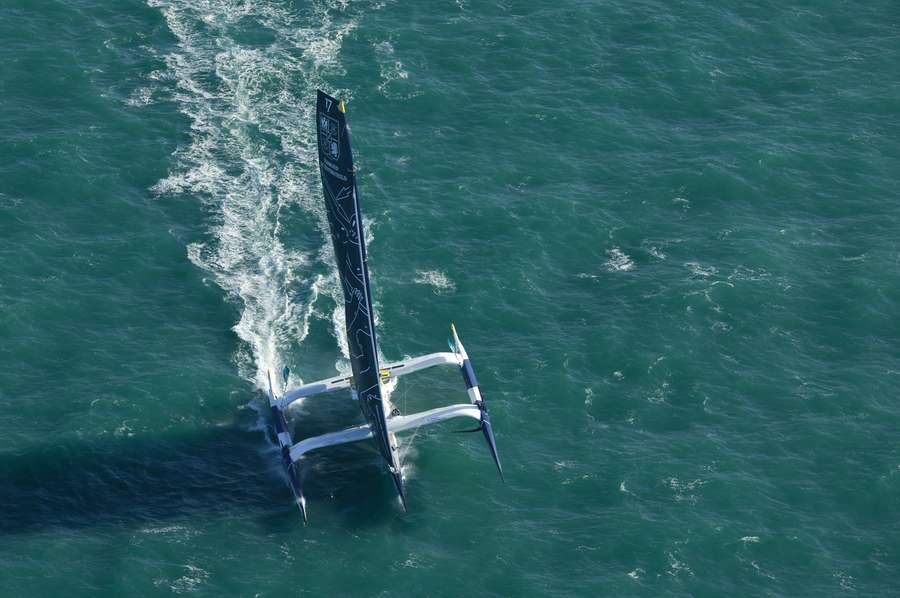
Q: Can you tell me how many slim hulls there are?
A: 3